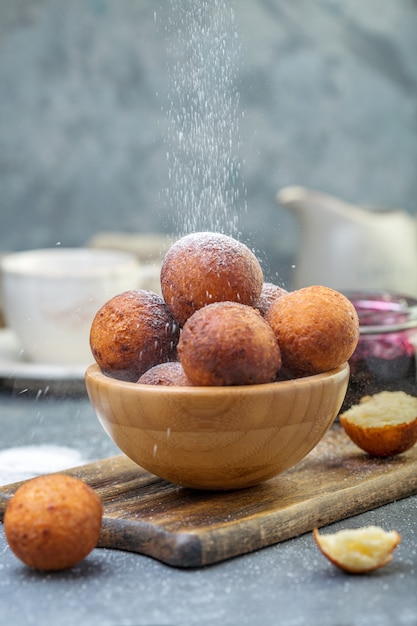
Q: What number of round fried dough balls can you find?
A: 7